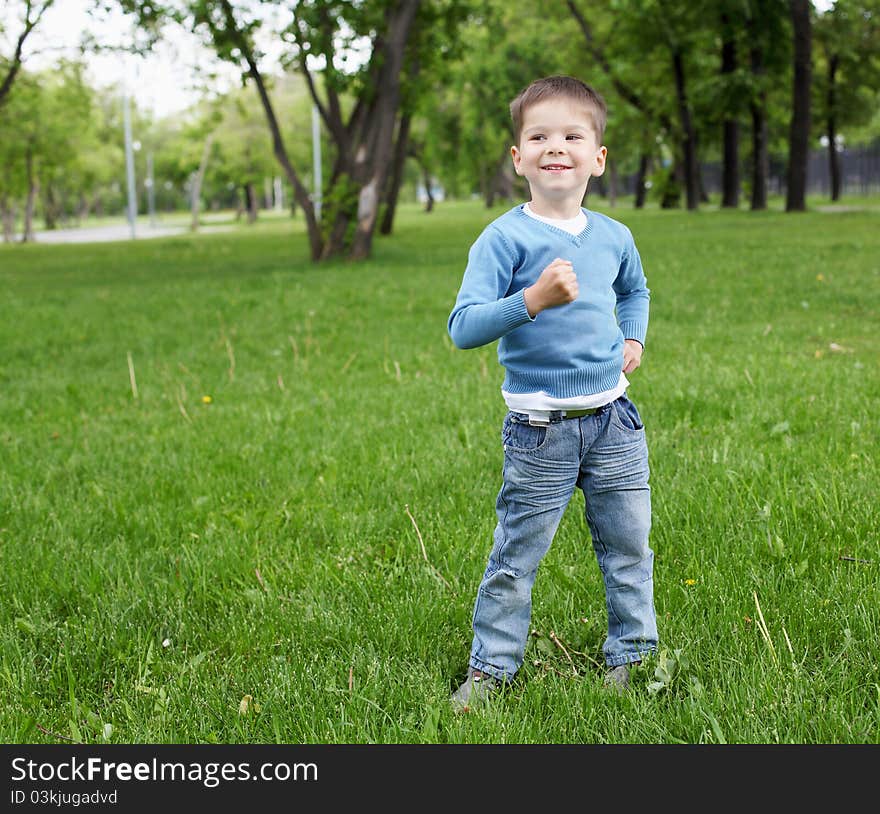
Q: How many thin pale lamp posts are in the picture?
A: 3